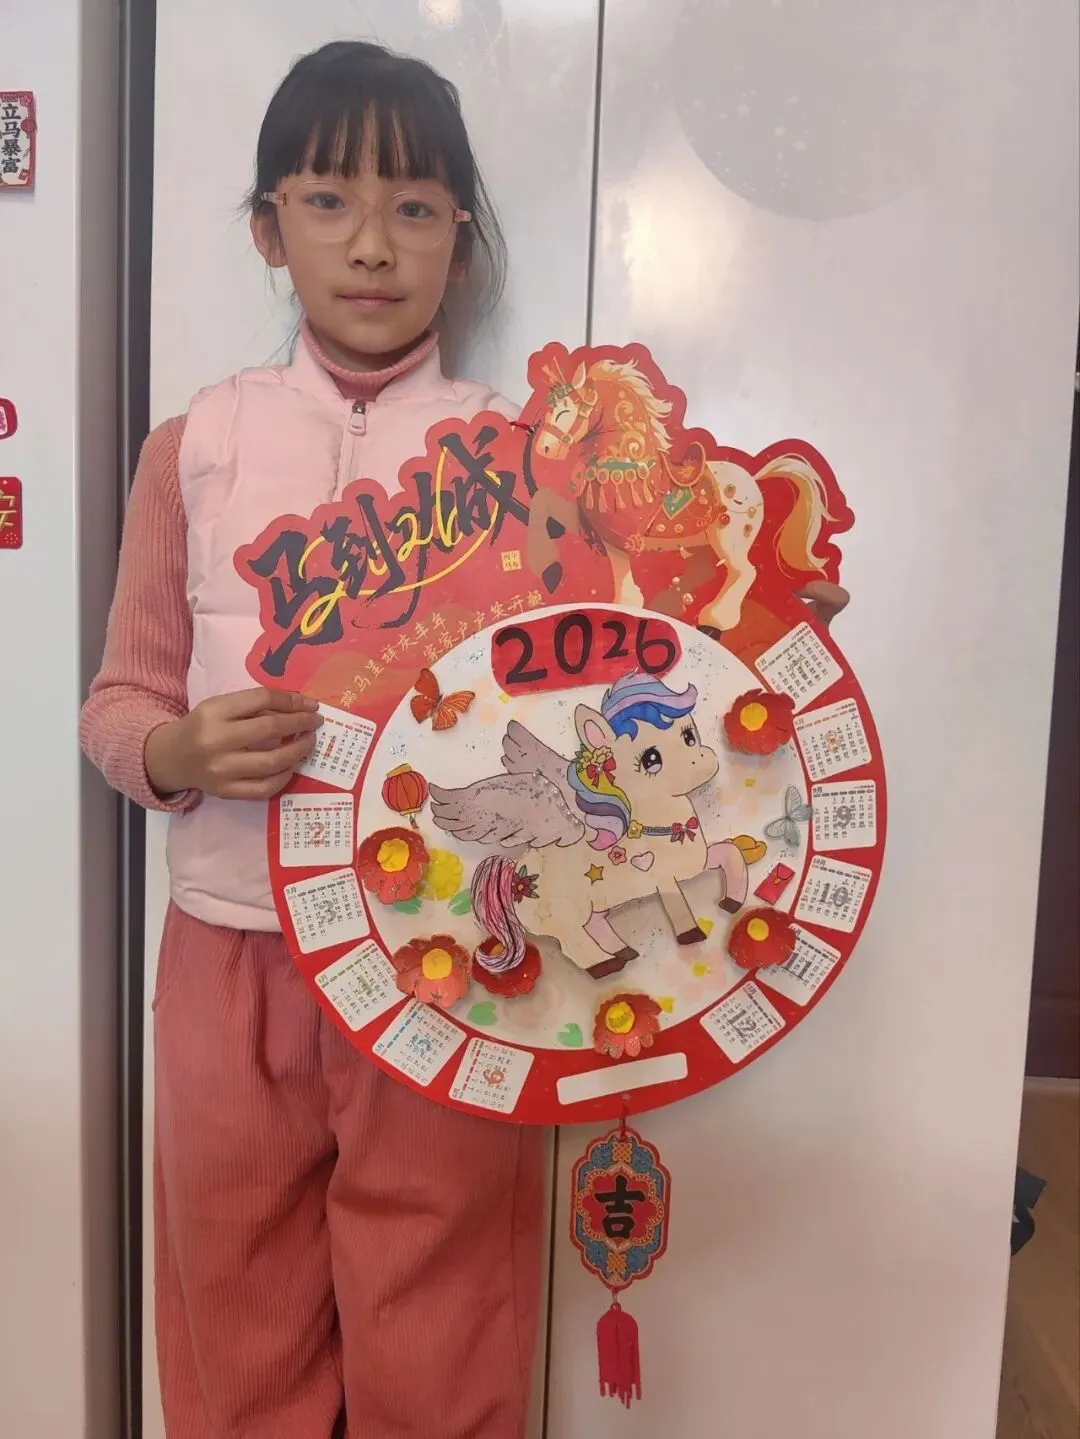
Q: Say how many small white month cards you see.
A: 12